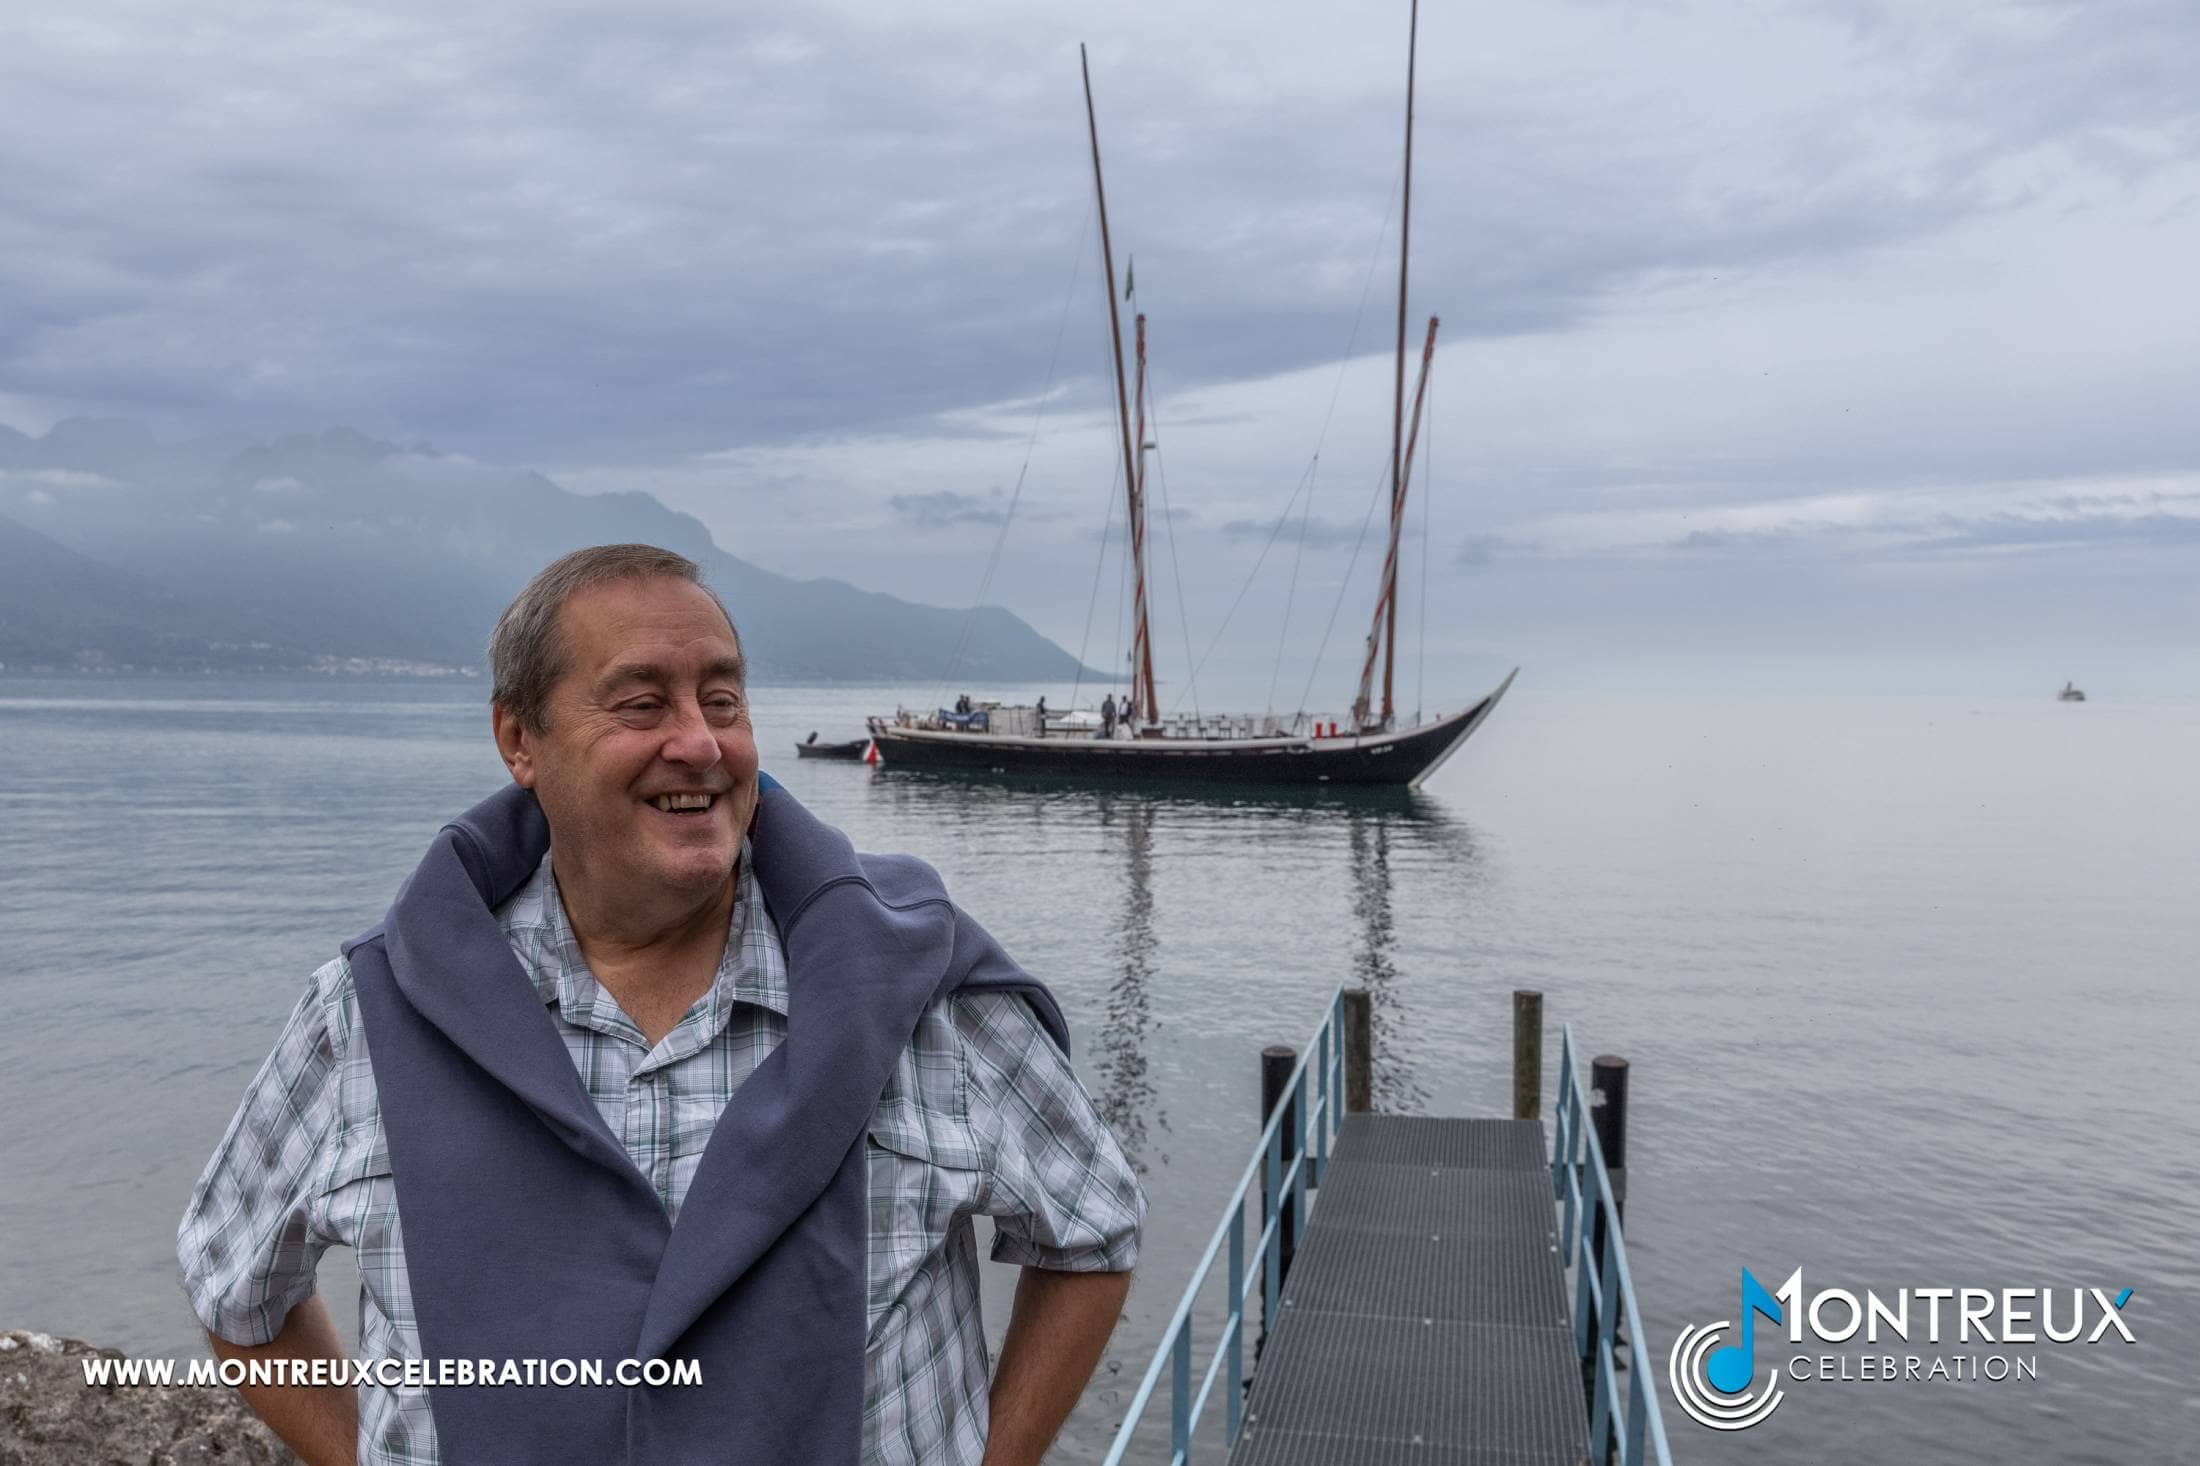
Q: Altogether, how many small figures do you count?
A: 5